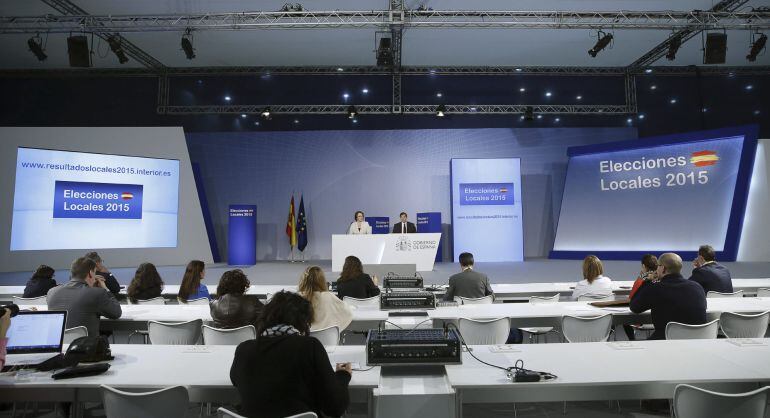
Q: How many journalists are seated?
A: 14